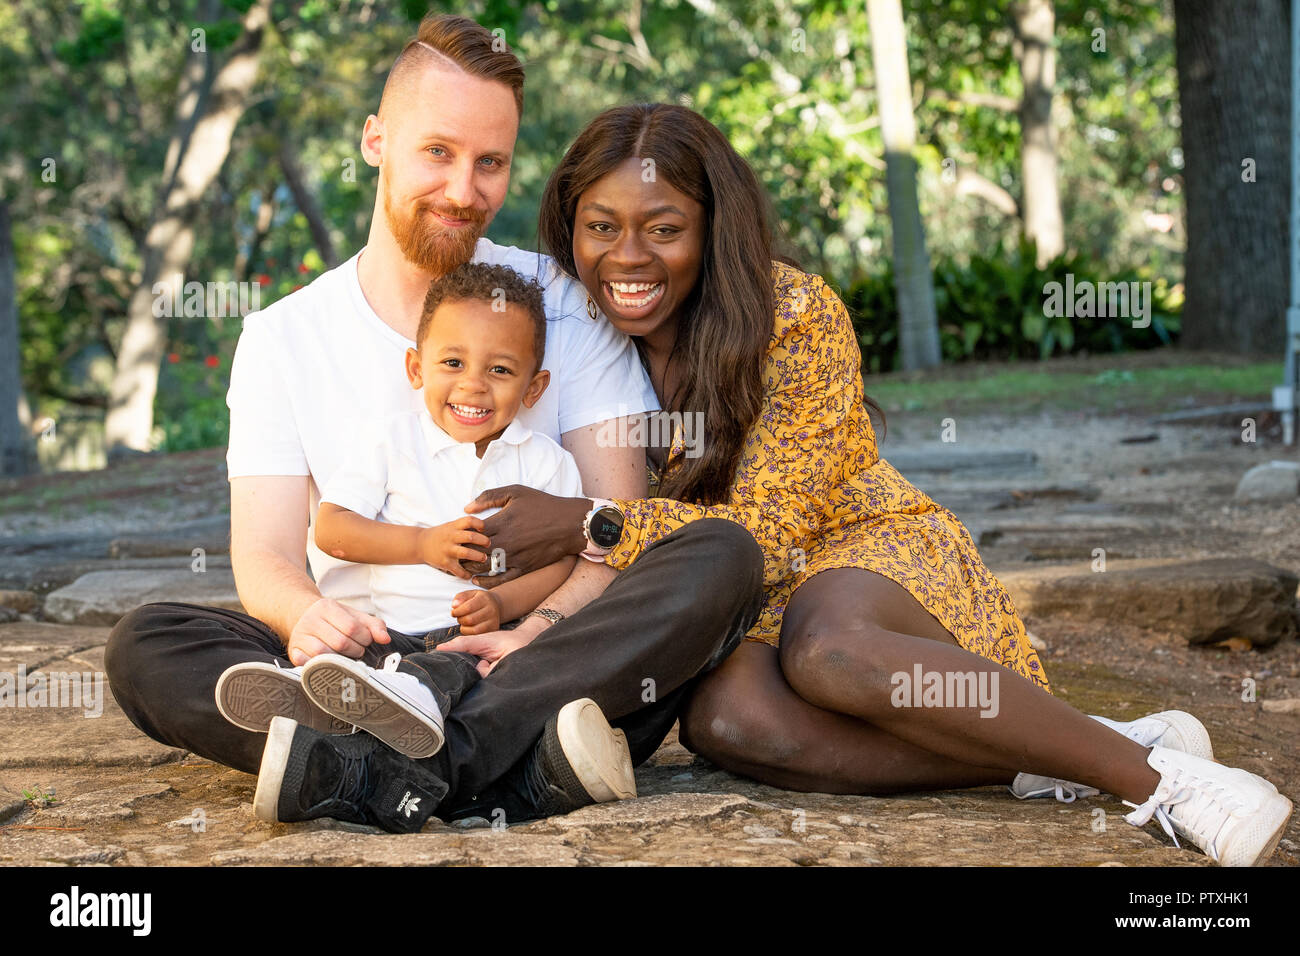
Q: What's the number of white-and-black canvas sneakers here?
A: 2